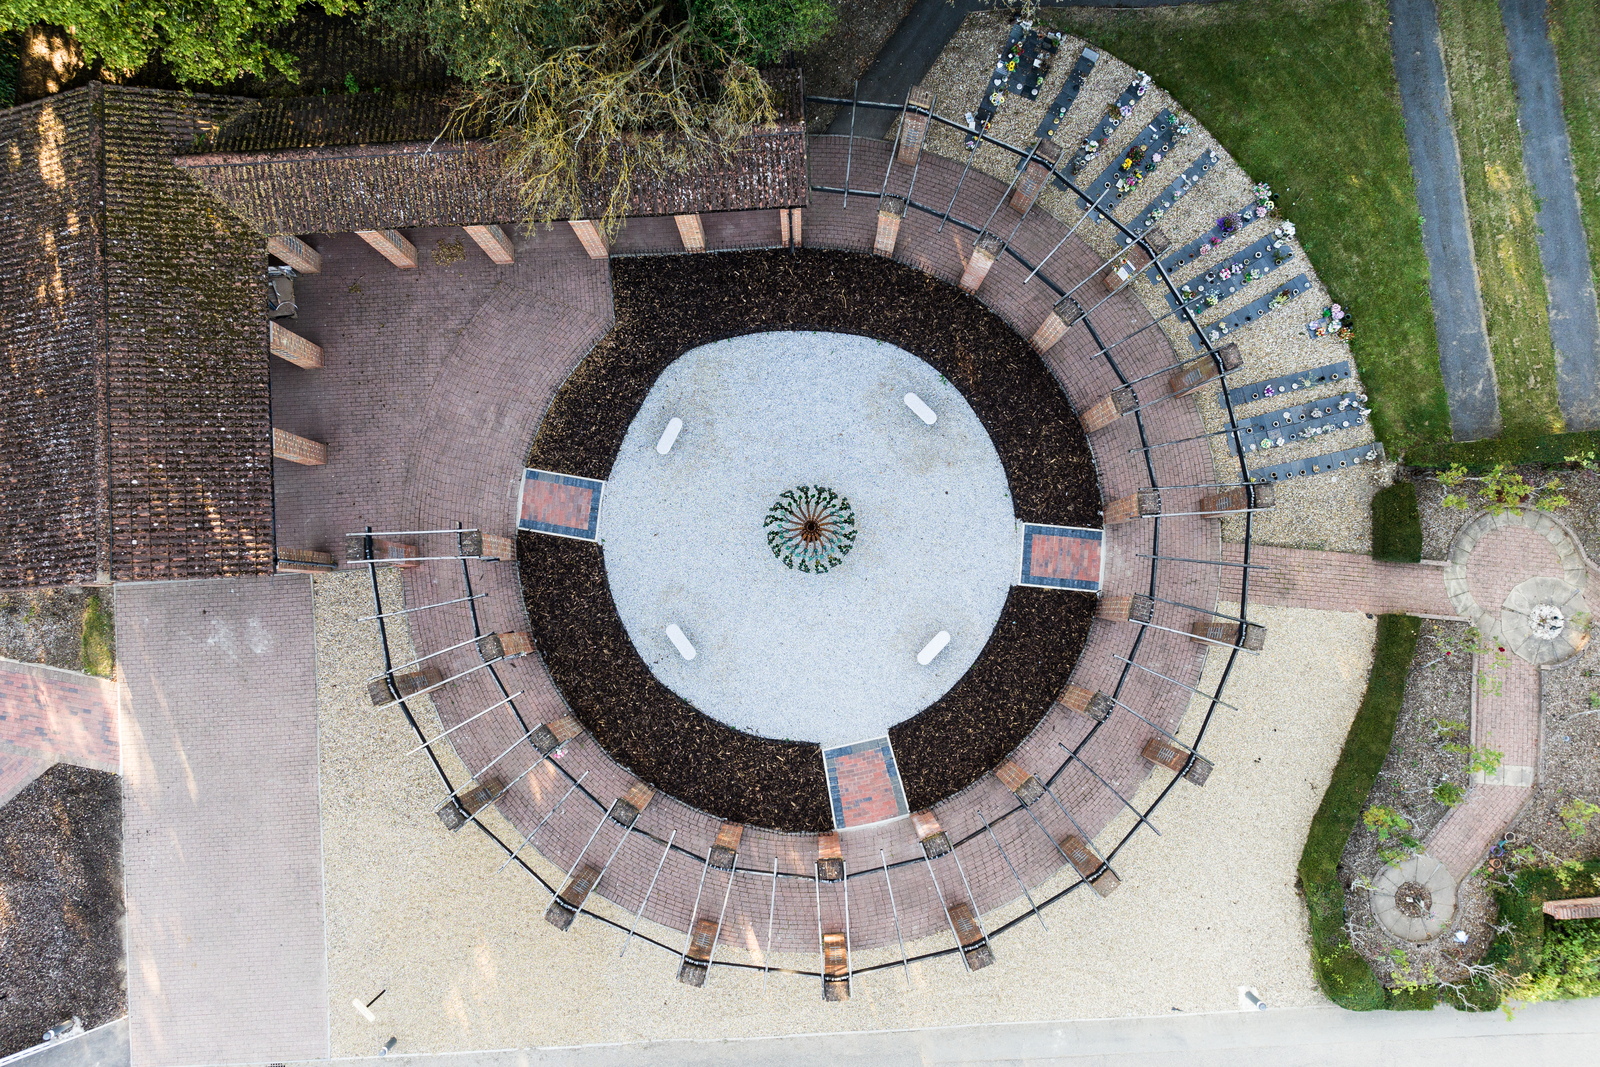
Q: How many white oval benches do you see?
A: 4